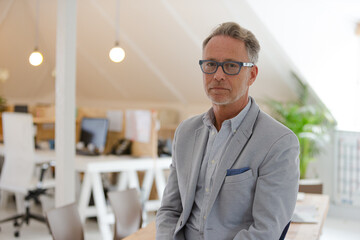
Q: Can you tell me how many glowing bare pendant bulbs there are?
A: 2